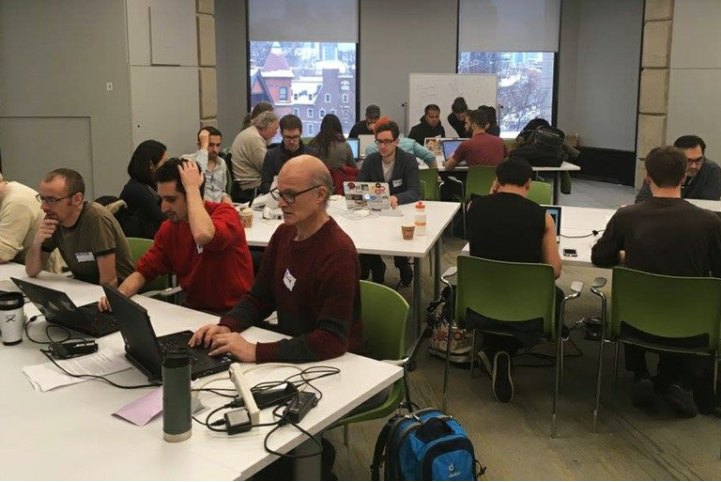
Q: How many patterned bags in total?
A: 1